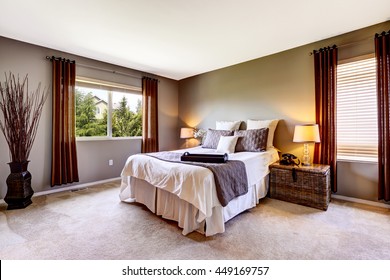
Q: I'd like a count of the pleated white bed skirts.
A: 1